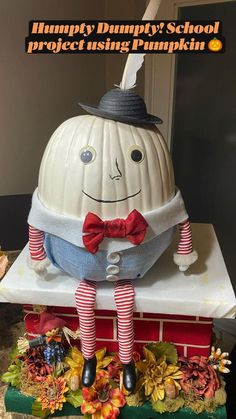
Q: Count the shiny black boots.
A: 2